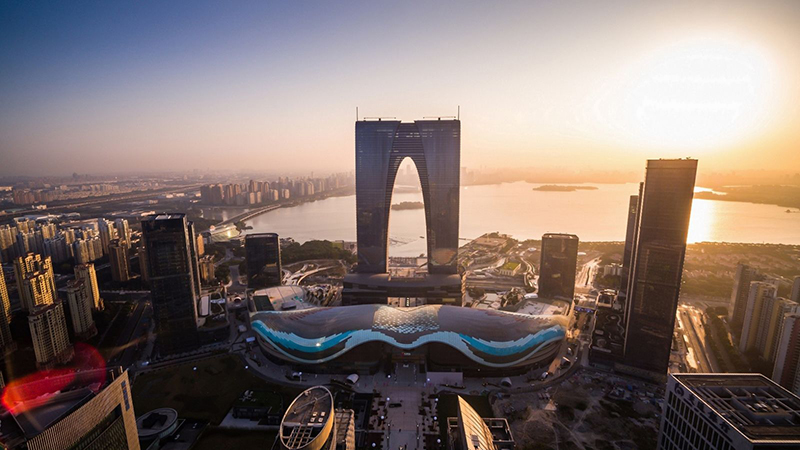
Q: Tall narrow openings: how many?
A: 1